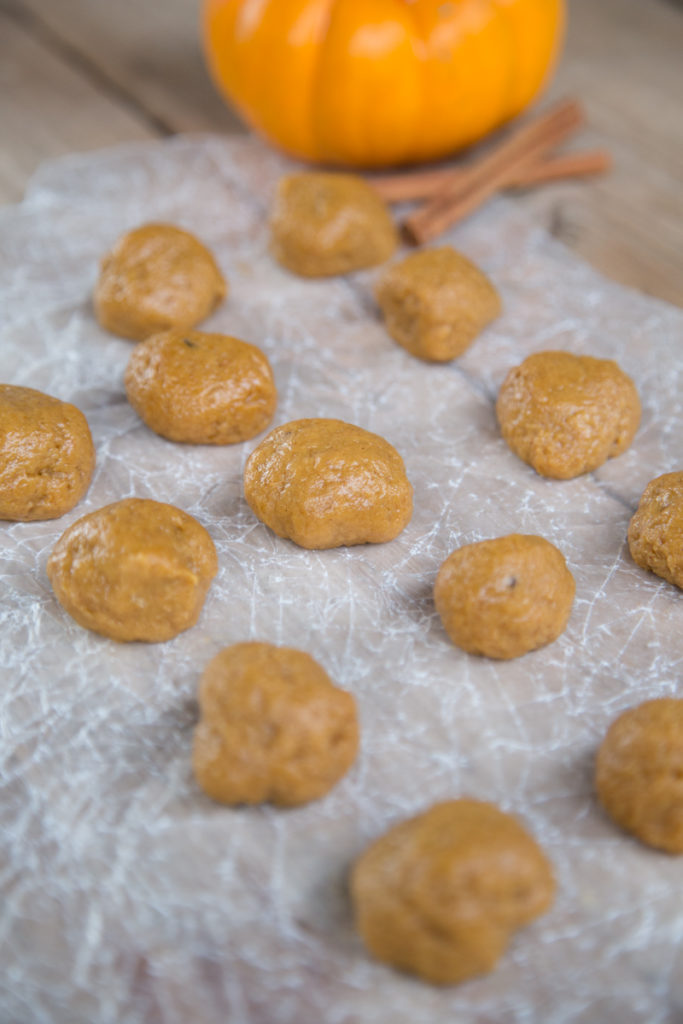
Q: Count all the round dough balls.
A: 13